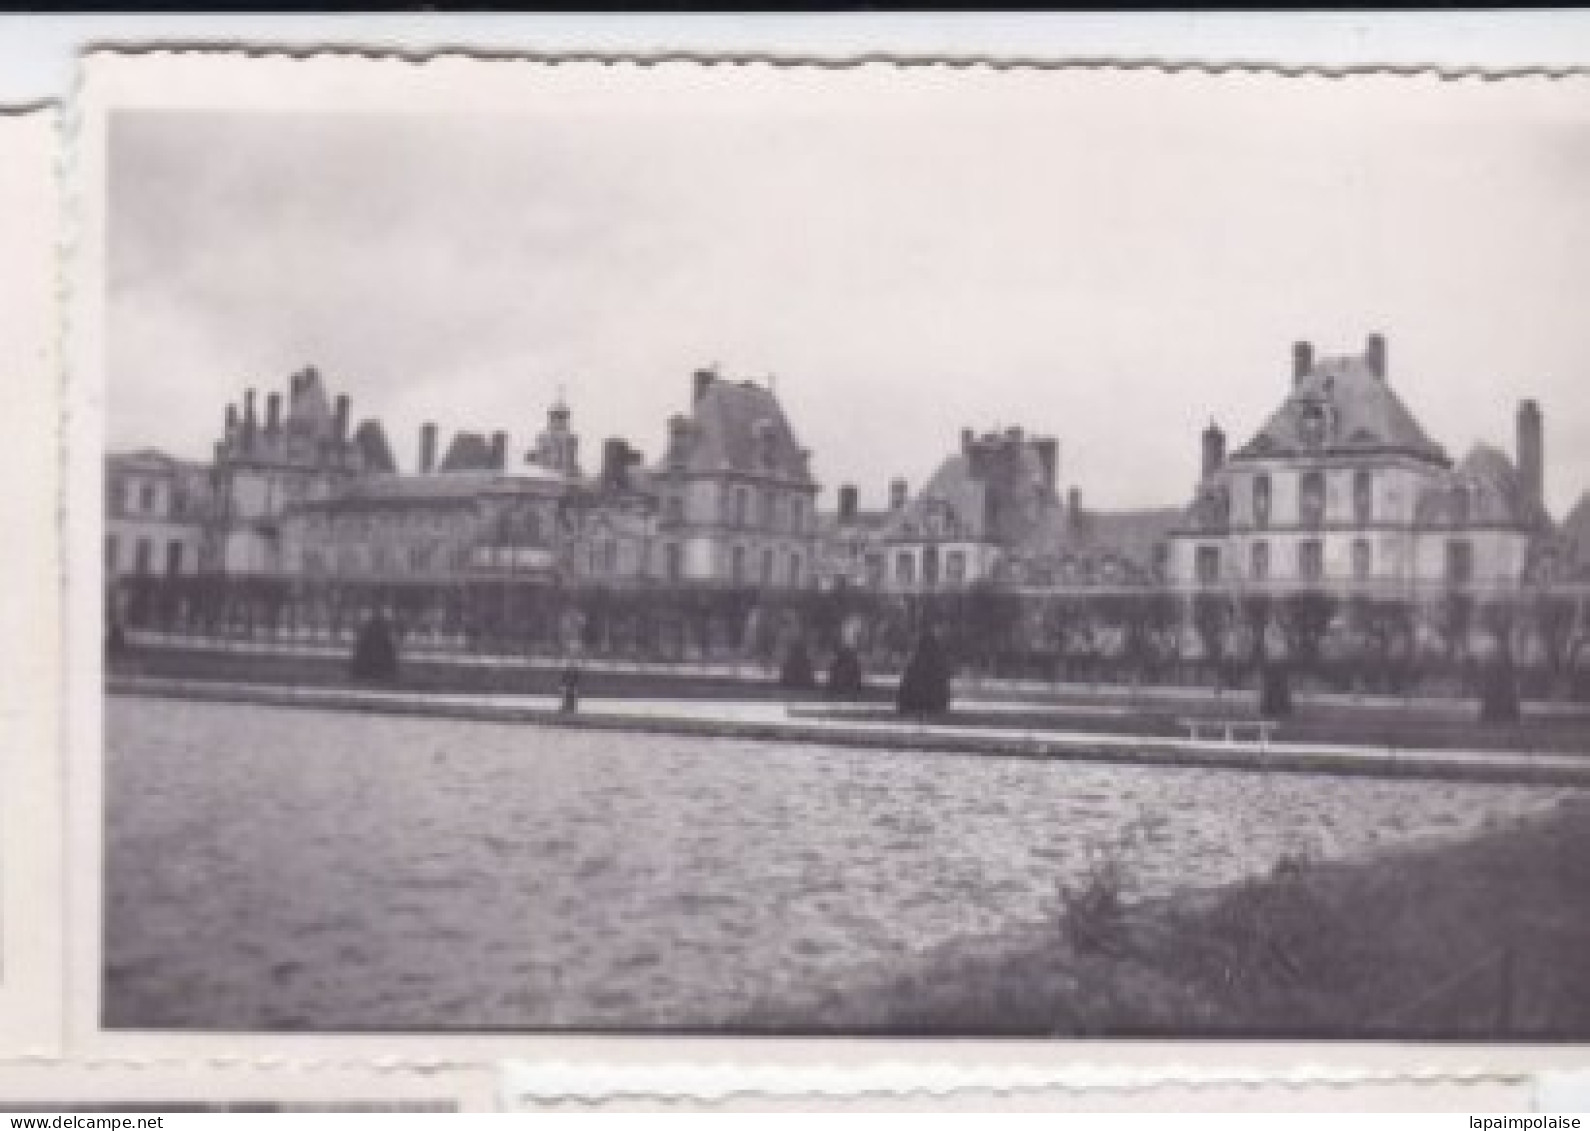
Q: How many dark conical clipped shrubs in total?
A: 6